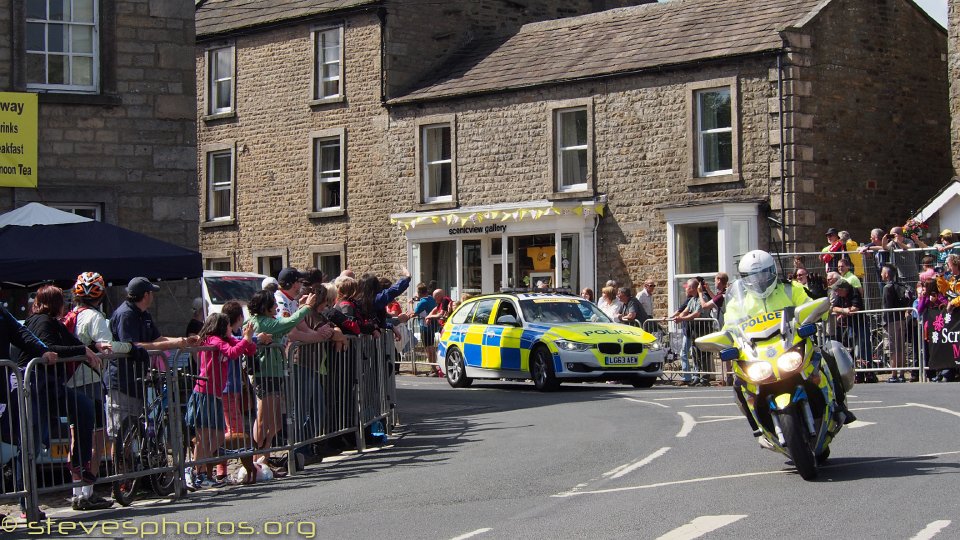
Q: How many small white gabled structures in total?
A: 1